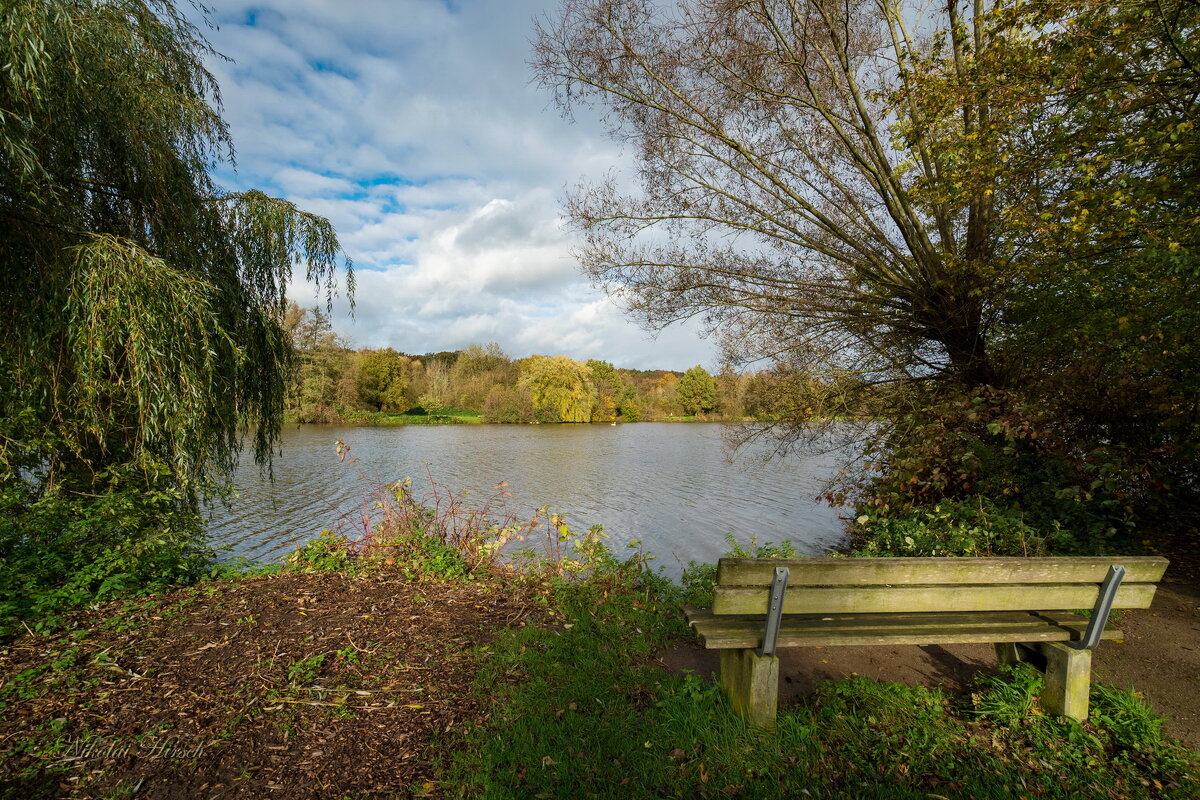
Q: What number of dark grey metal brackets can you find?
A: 2